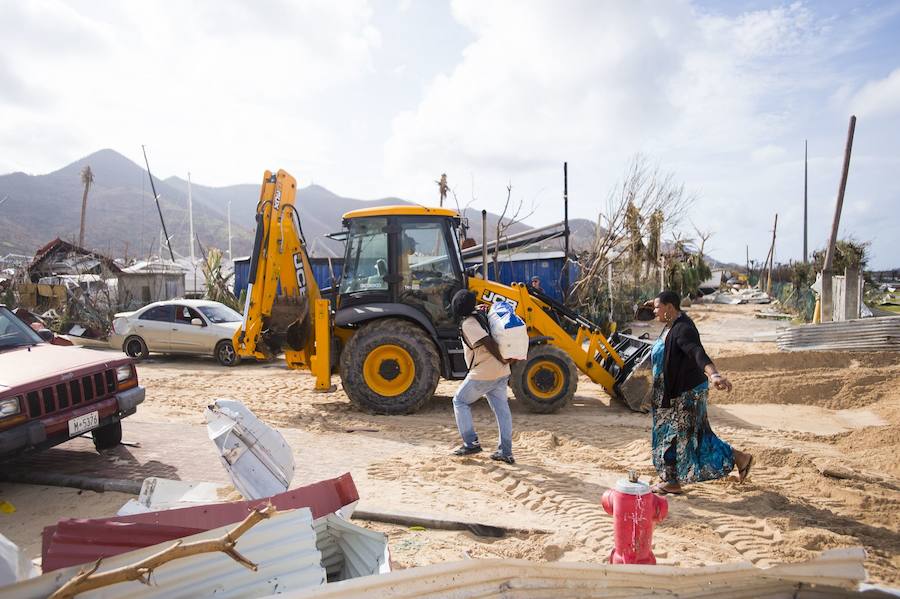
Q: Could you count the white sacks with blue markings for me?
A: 1